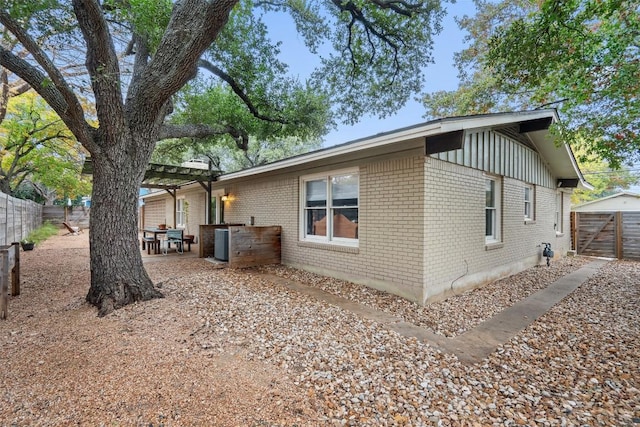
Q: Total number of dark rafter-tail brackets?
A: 3